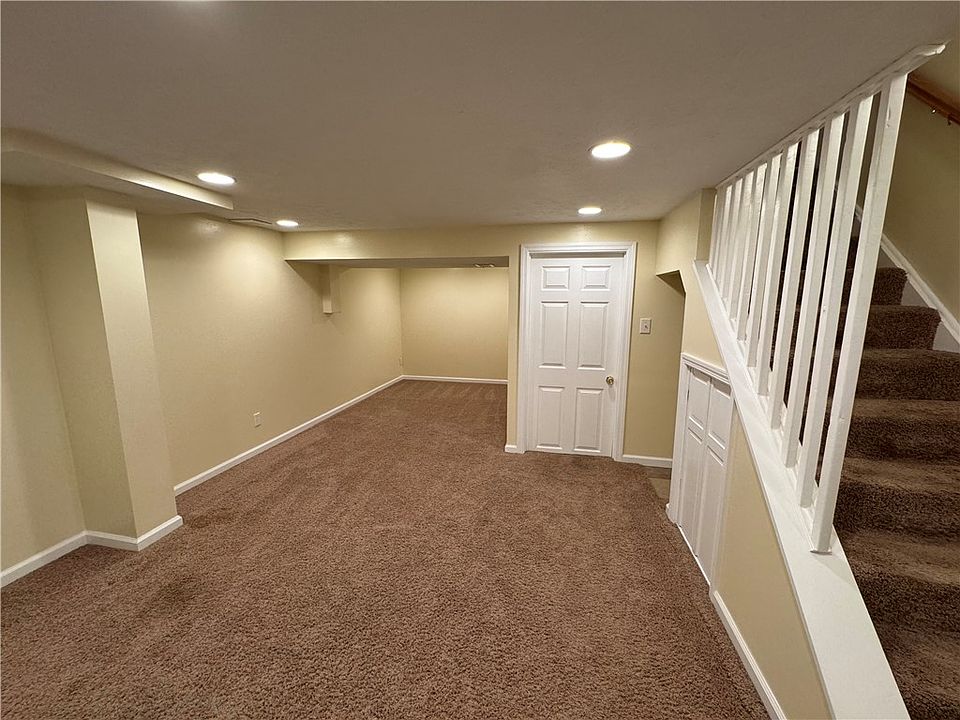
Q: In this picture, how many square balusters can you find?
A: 11